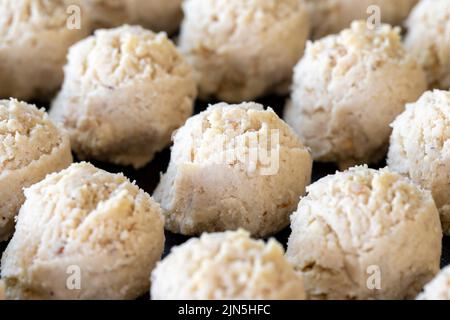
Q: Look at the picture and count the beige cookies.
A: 14